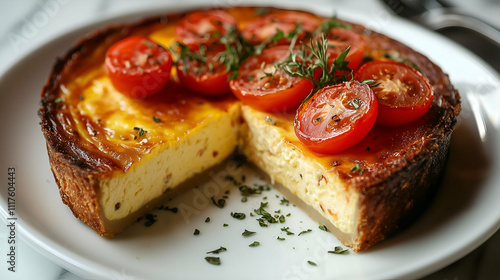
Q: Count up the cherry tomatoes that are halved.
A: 8